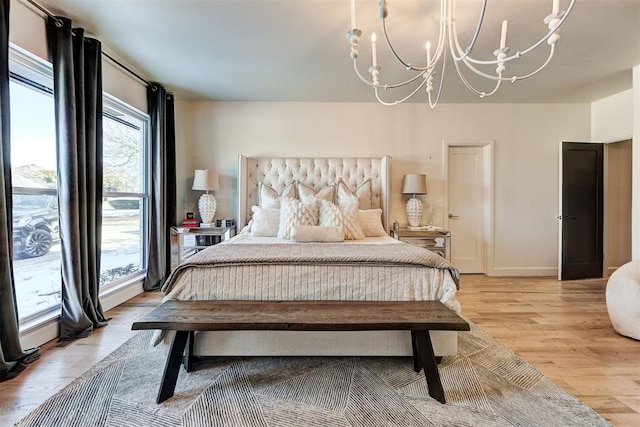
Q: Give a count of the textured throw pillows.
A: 2